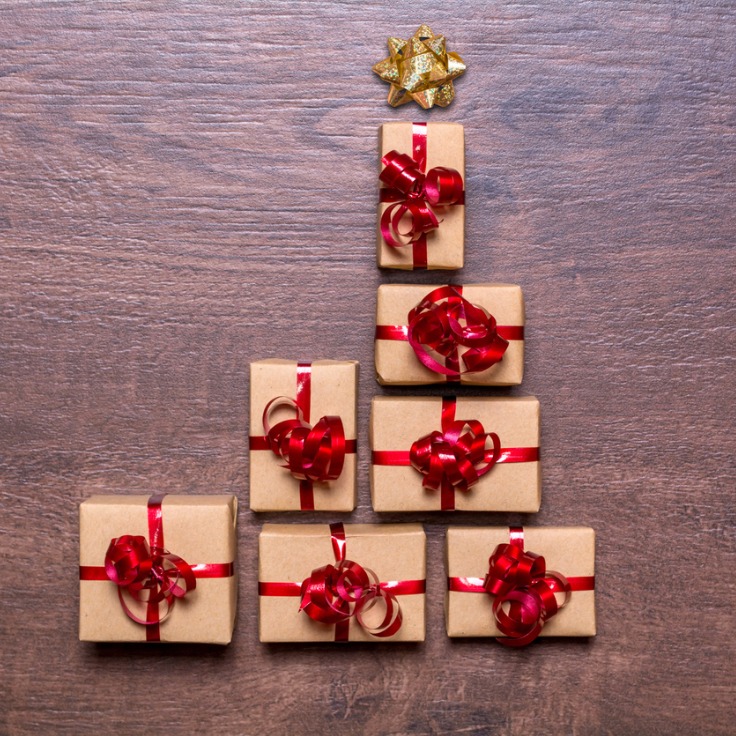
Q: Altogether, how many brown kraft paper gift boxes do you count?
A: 7